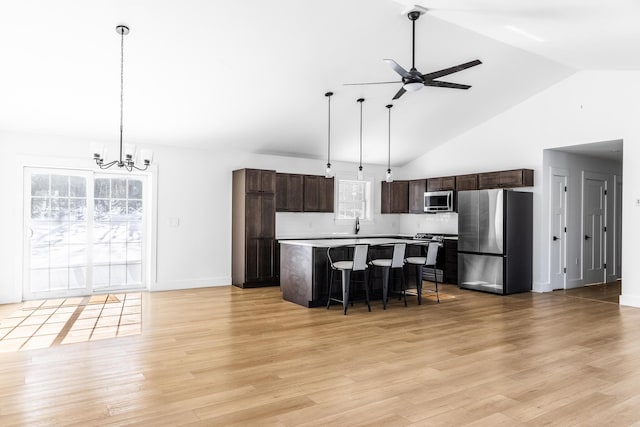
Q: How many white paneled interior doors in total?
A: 2